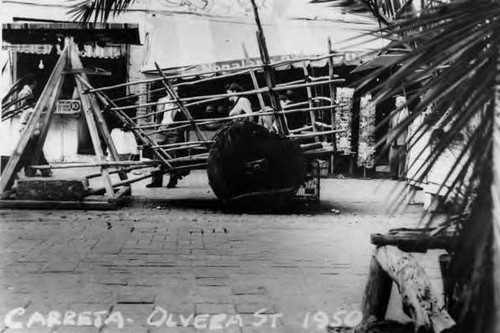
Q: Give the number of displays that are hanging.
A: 2